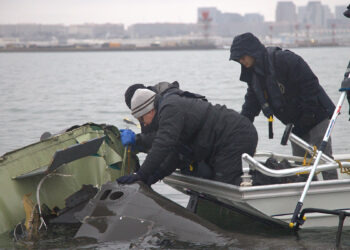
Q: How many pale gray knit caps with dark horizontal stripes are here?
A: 1